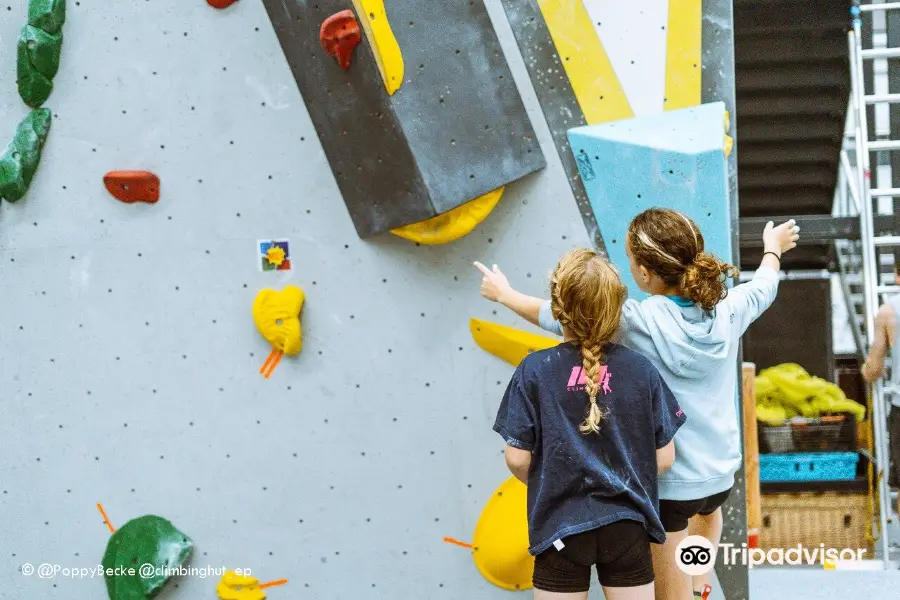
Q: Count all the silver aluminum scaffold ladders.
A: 1